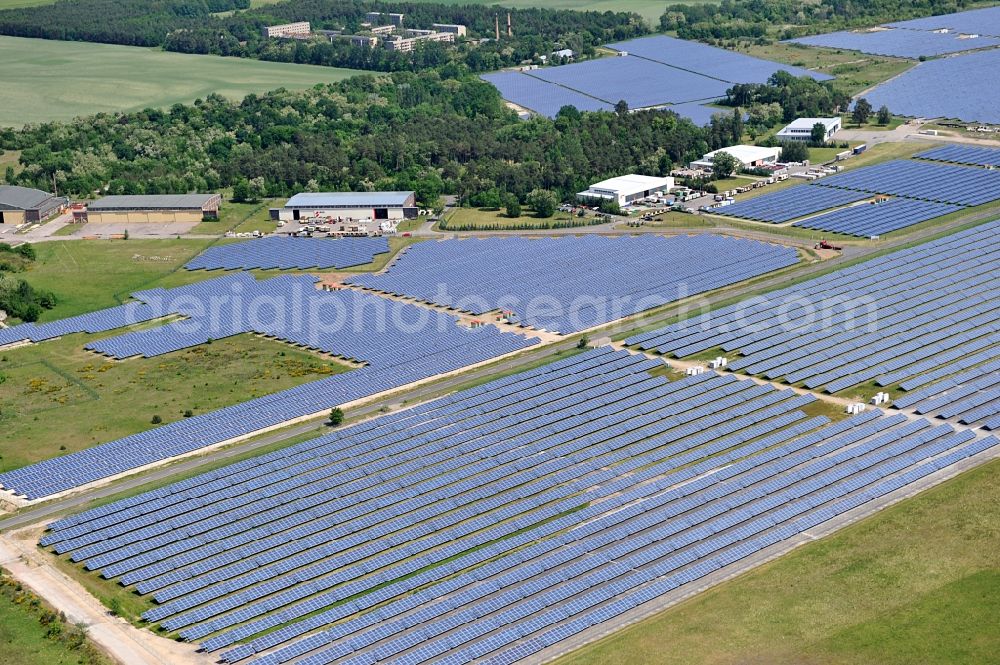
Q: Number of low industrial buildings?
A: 6